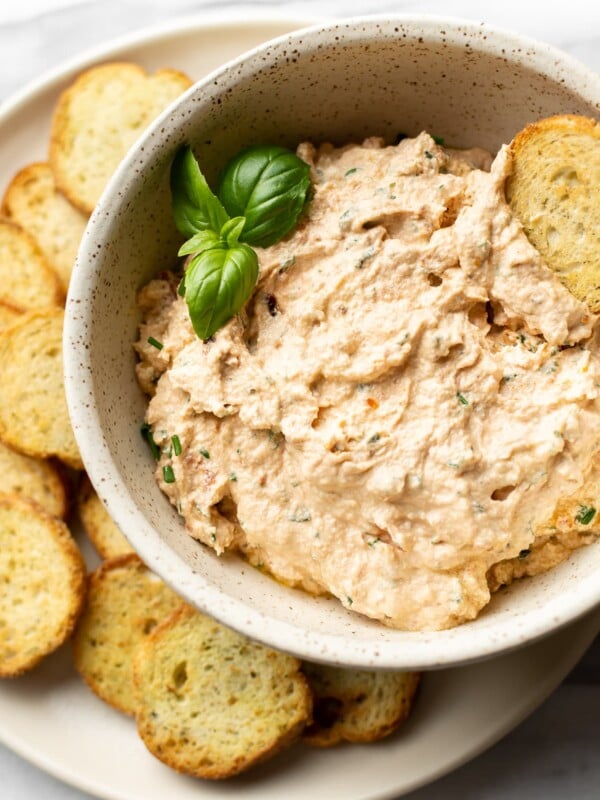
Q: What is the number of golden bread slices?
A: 12